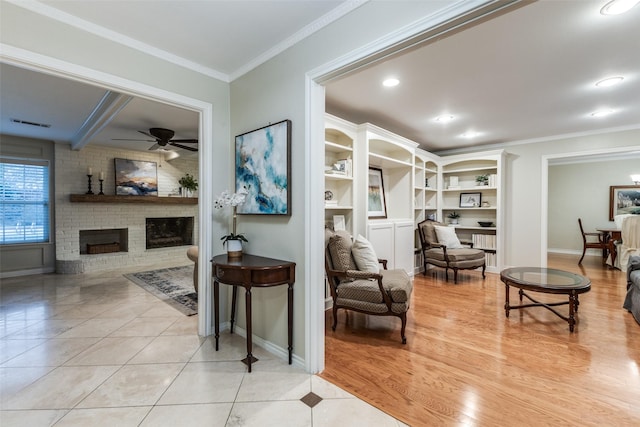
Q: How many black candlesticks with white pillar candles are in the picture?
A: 2